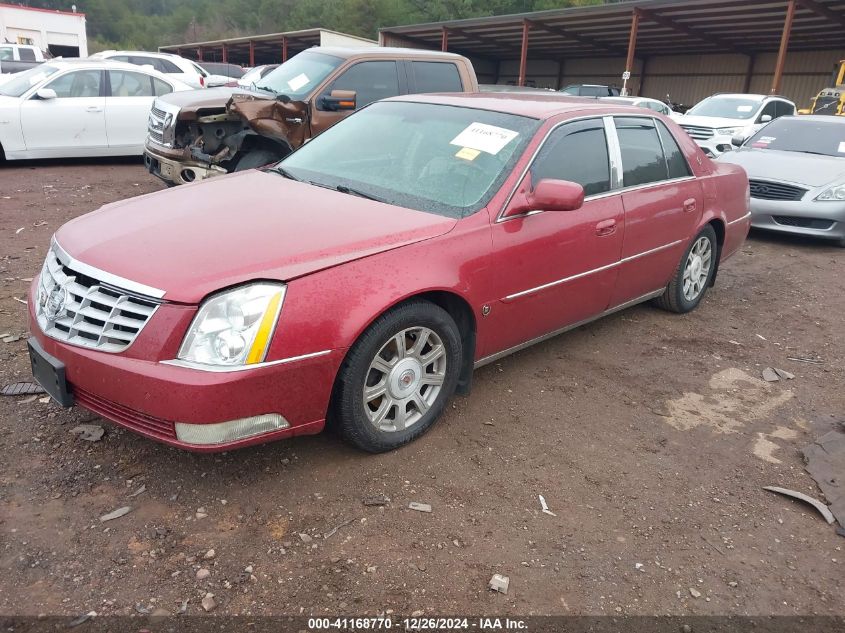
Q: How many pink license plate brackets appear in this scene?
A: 0